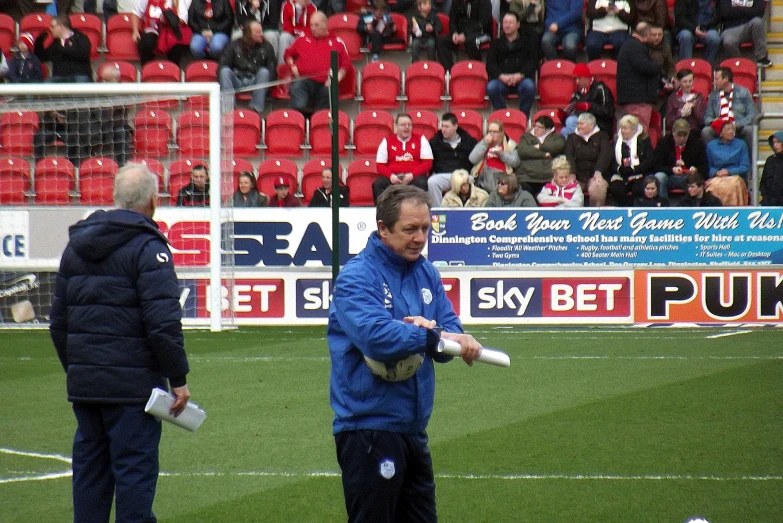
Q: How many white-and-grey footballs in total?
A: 1